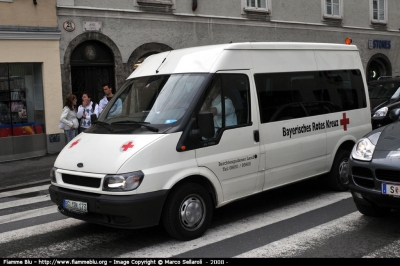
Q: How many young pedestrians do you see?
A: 3